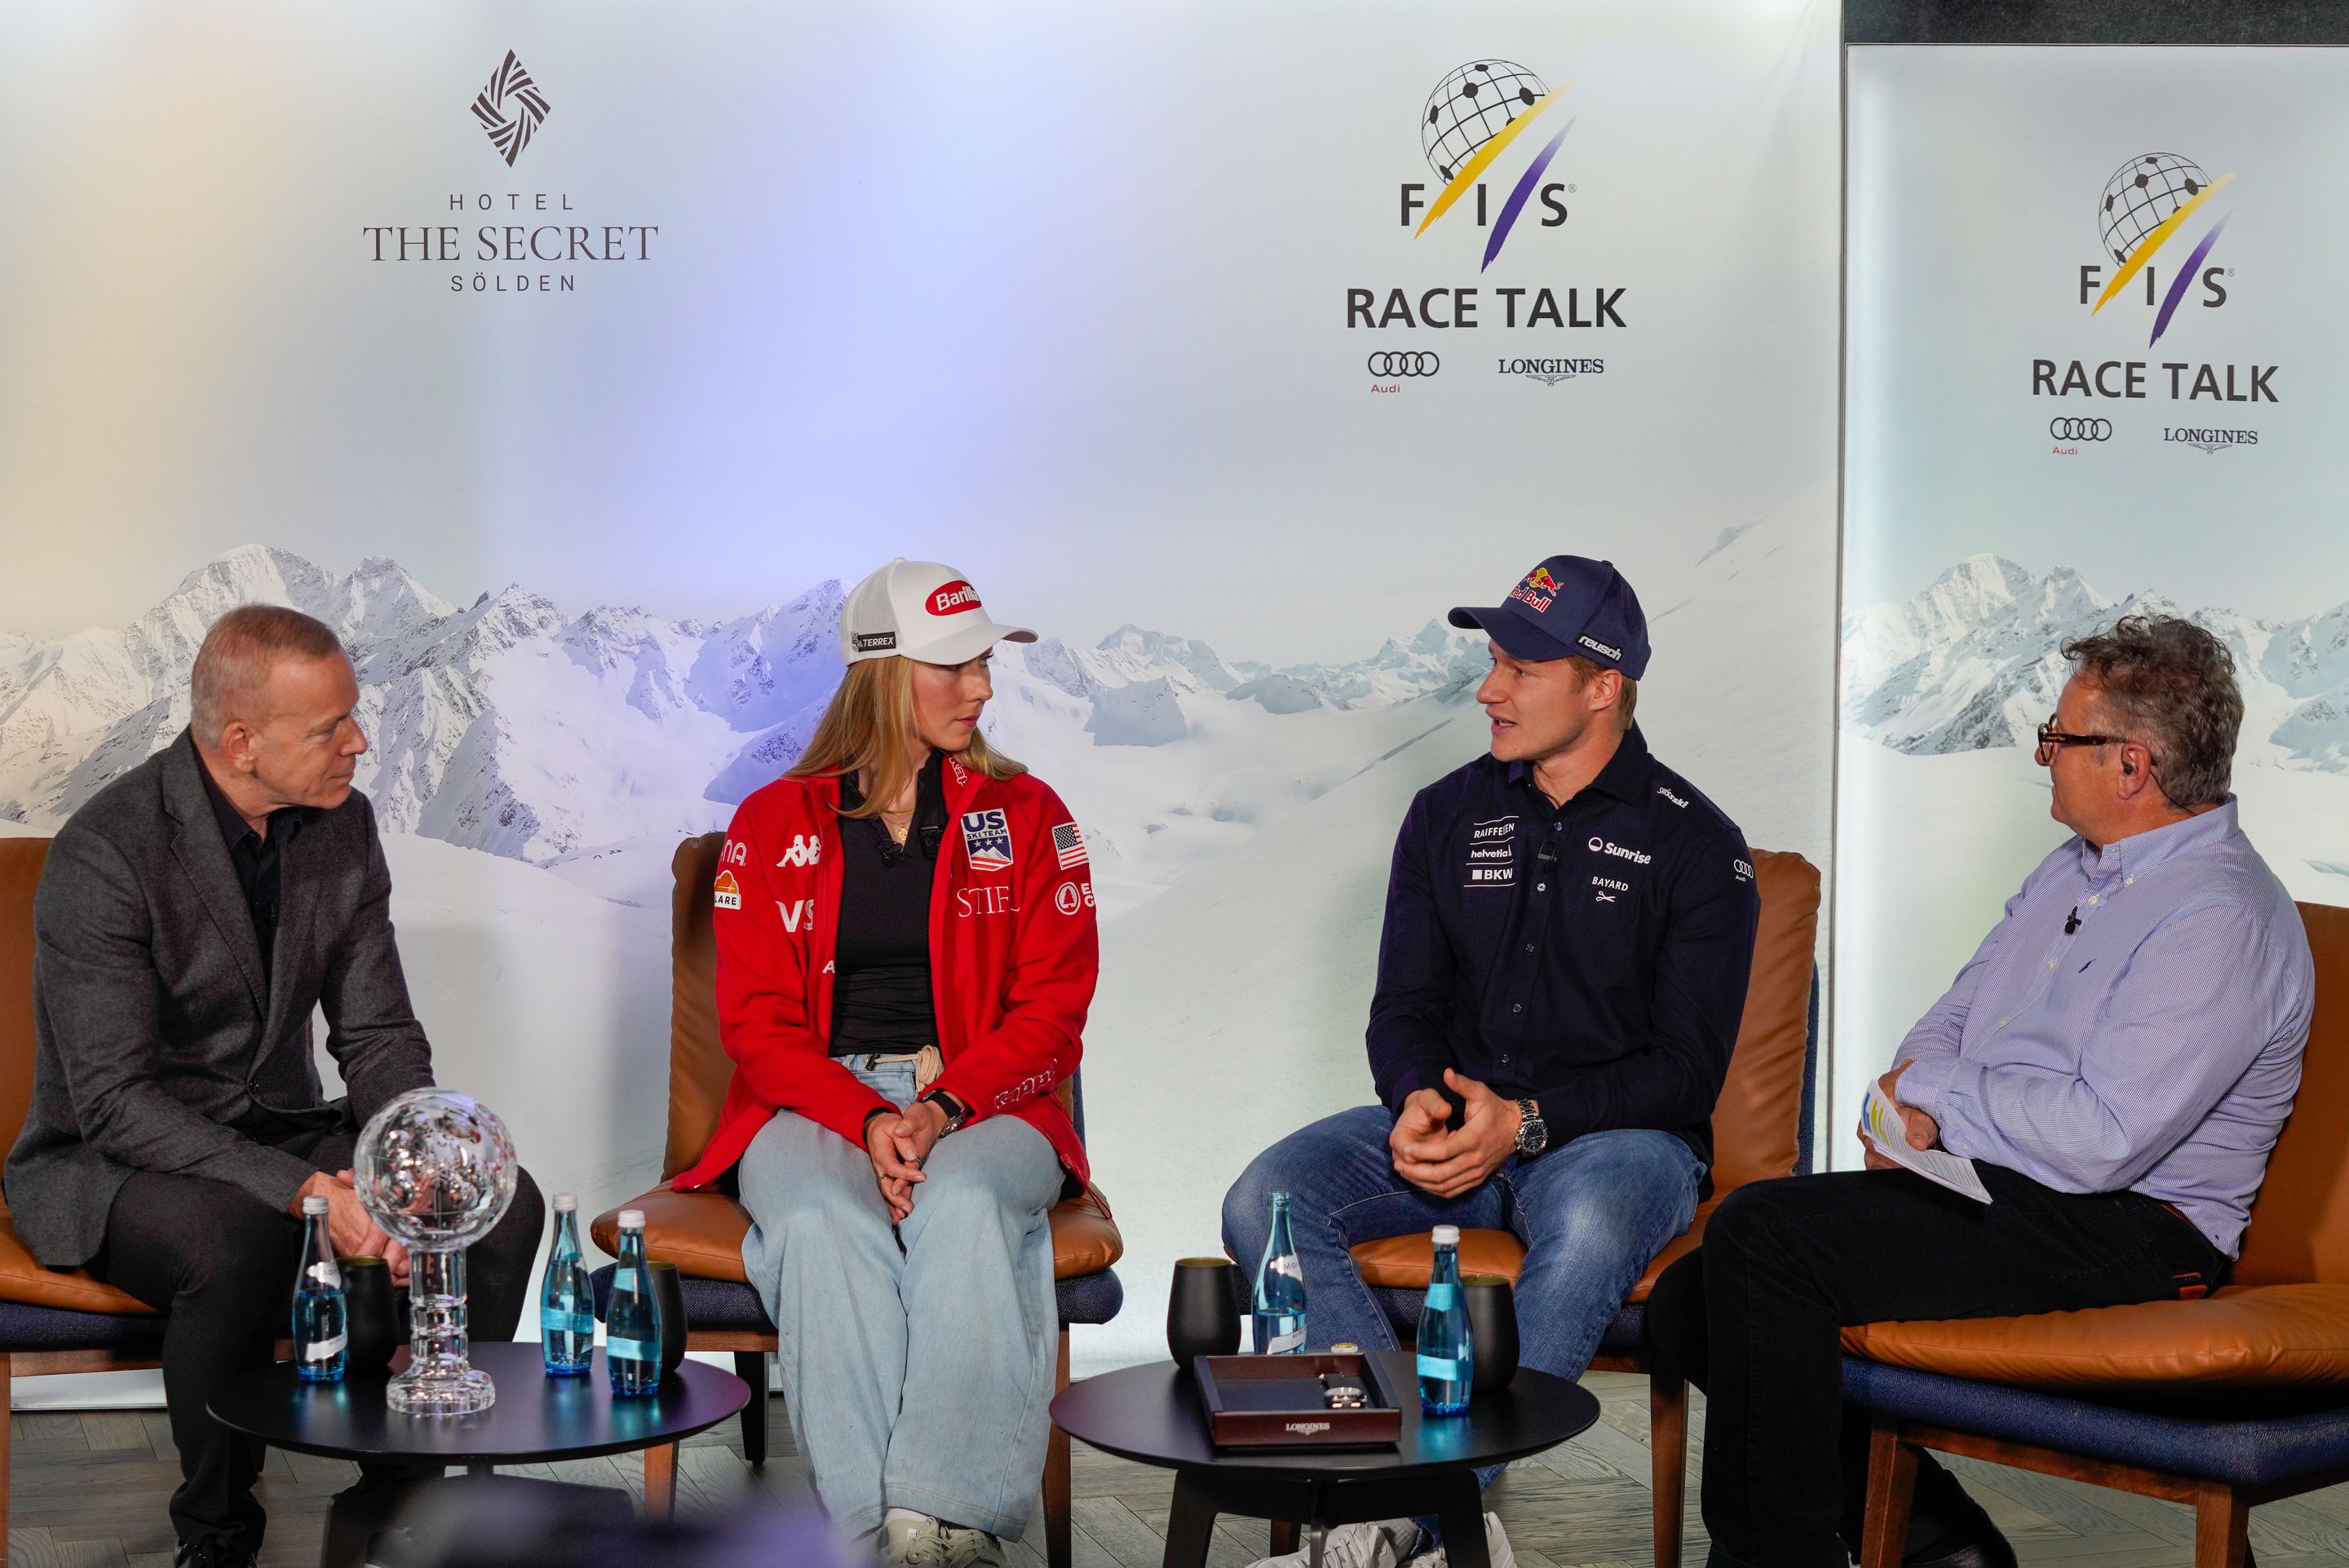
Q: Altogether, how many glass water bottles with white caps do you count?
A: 4